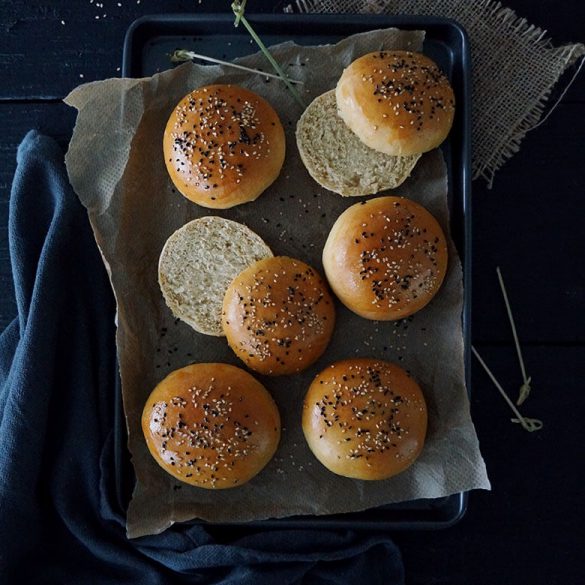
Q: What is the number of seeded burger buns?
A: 6